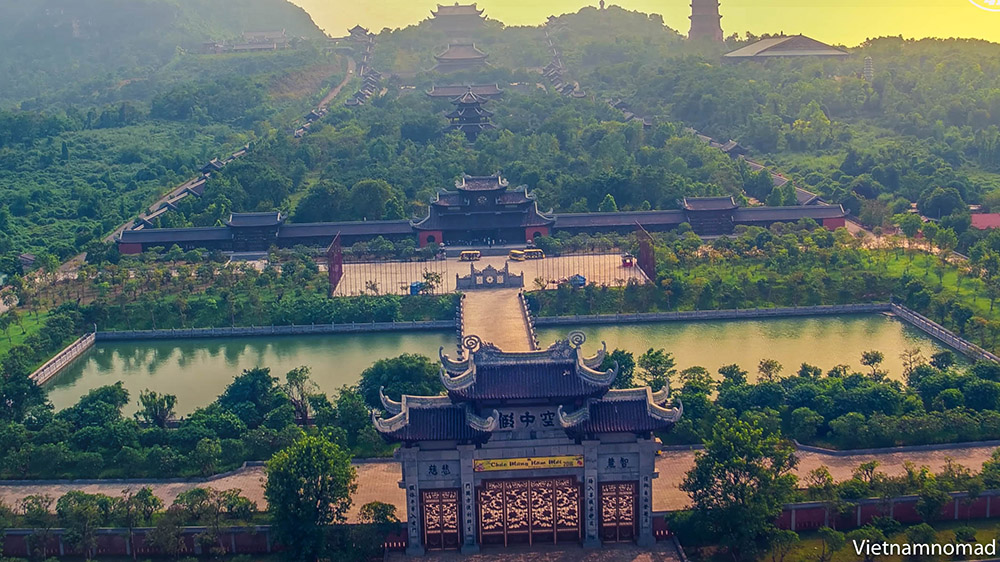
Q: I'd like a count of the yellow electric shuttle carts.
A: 3